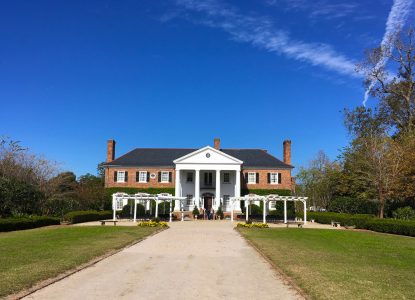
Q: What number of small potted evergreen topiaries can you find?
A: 2